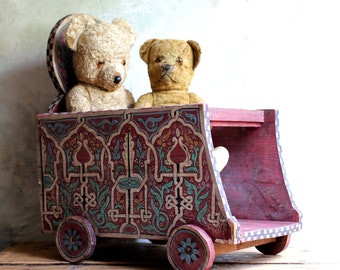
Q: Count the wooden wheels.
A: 3